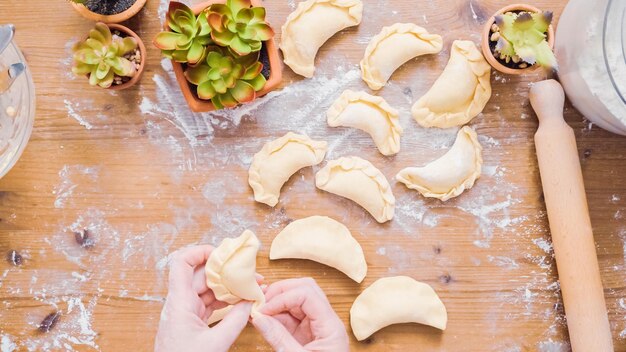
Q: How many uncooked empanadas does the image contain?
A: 10